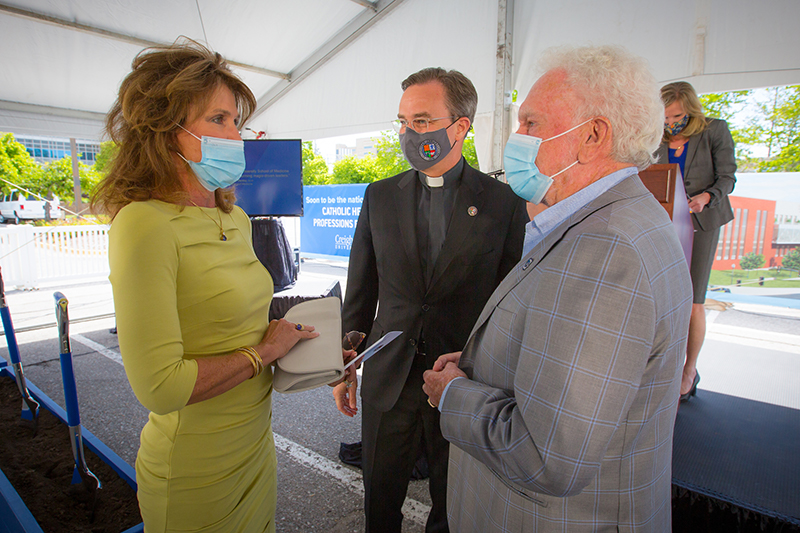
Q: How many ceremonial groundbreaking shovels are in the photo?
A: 2